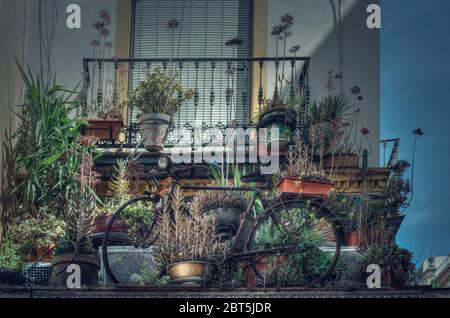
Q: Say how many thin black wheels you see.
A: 2